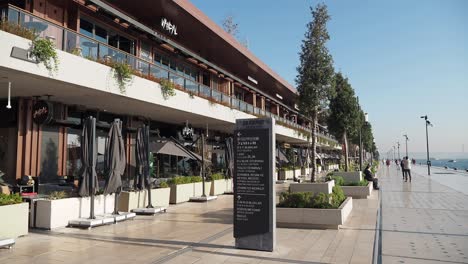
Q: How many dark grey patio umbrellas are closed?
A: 4